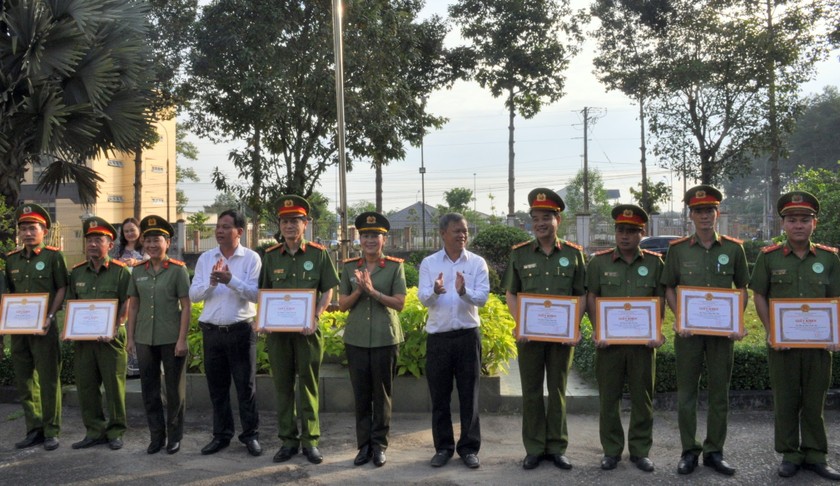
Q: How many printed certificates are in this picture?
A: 7